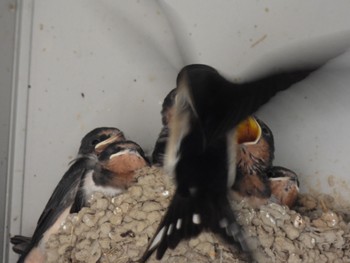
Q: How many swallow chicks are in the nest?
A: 5